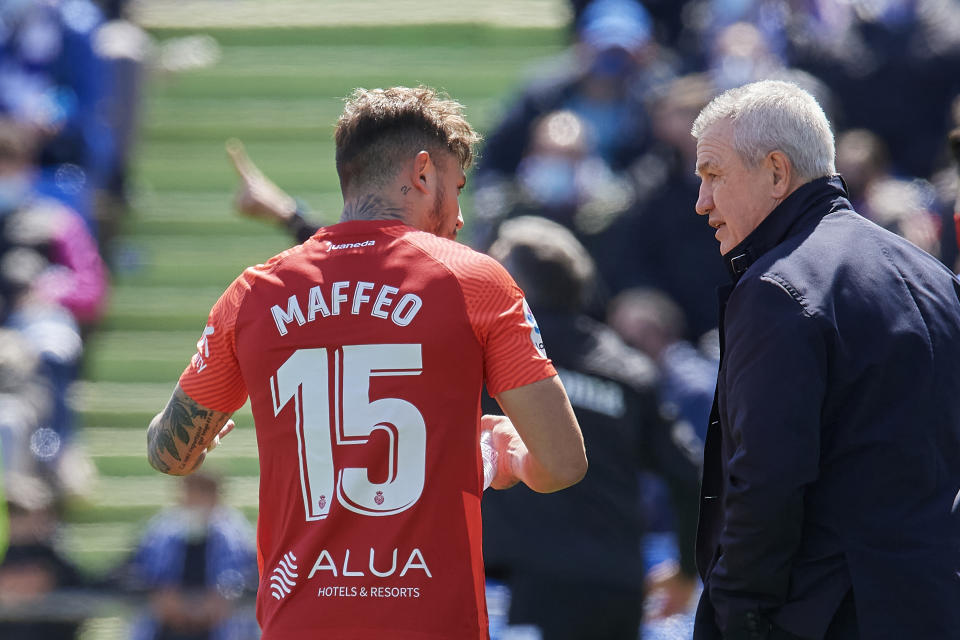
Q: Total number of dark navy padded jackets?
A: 1